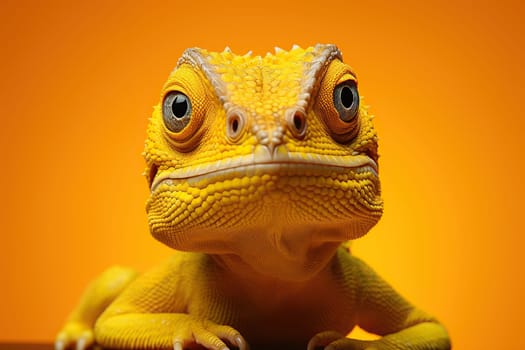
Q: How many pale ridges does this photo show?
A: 2